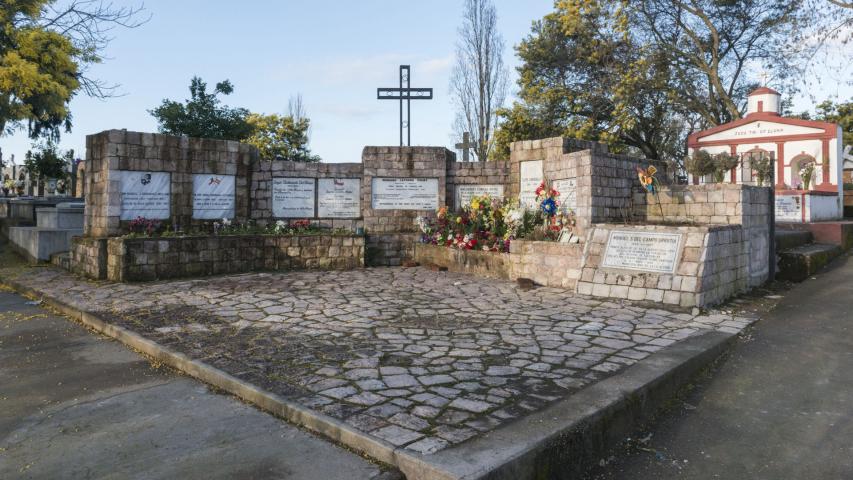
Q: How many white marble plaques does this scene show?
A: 9